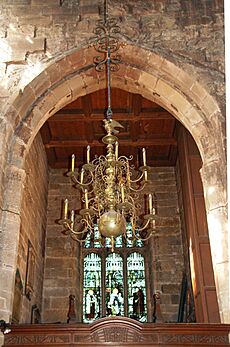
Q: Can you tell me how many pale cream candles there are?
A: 12